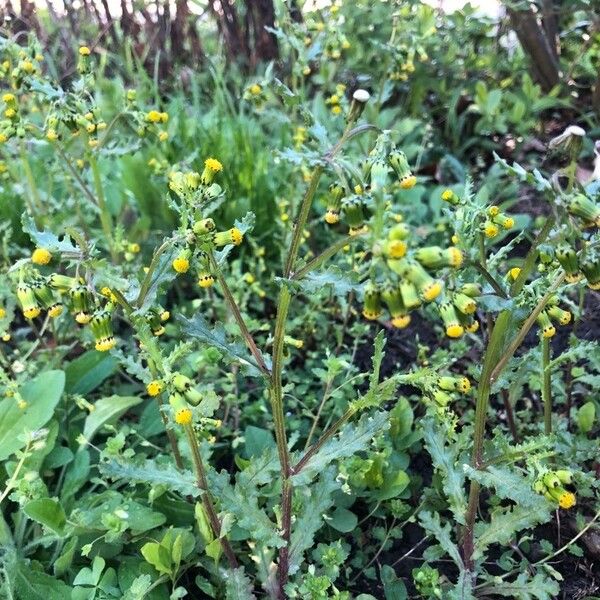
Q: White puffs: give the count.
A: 2